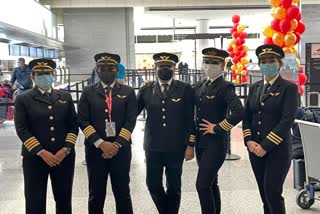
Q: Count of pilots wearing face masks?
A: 5